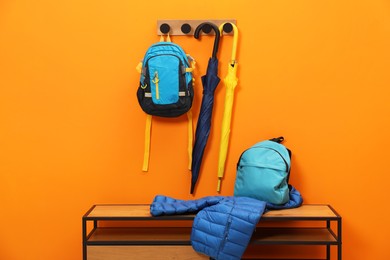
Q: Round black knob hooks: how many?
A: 4